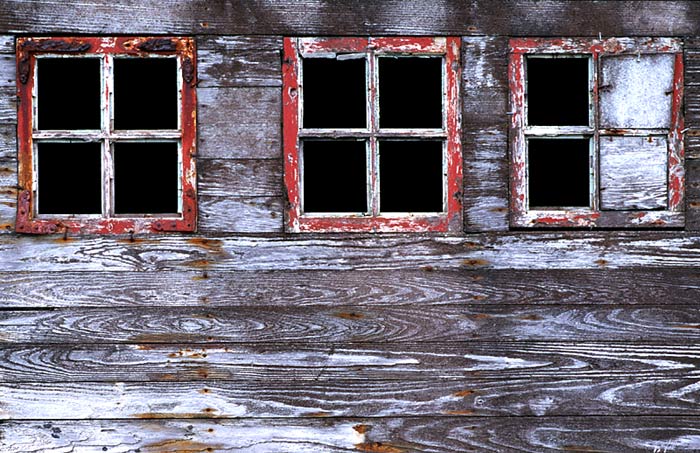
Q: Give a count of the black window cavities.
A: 10